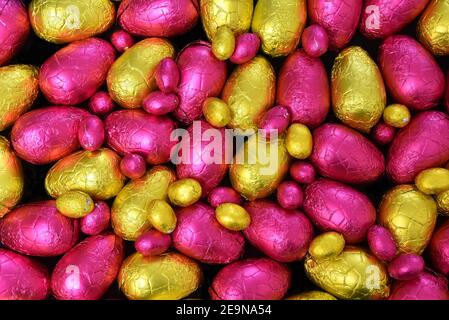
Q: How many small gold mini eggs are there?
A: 10